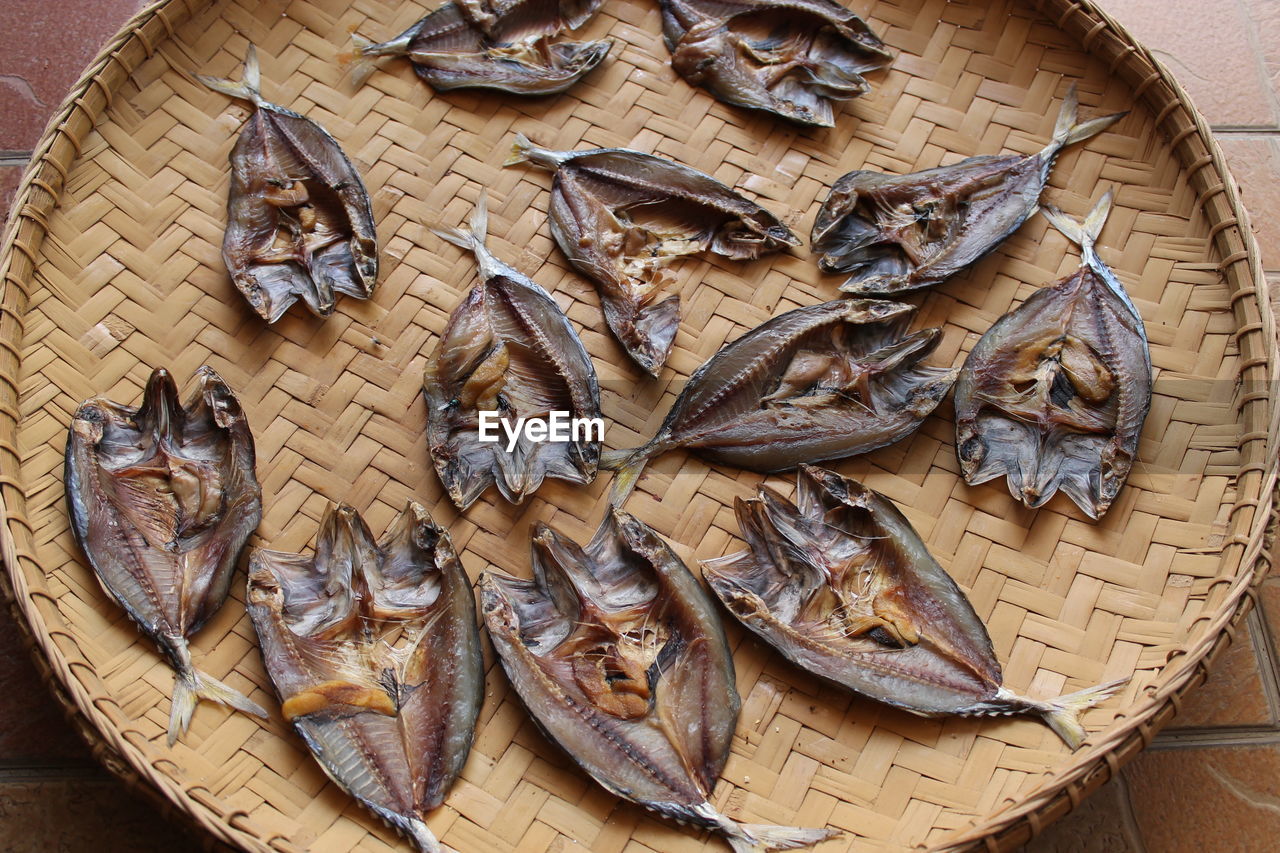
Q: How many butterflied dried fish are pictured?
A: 12